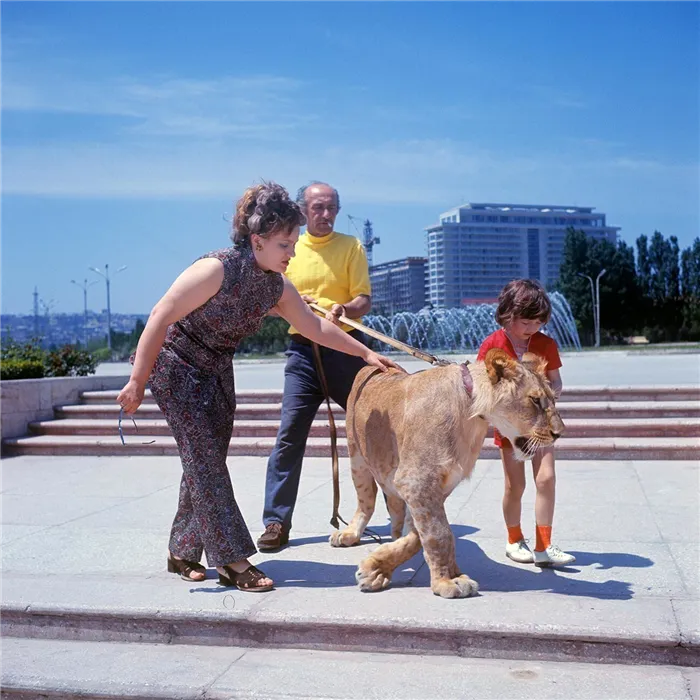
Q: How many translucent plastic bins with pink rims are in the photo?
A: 0